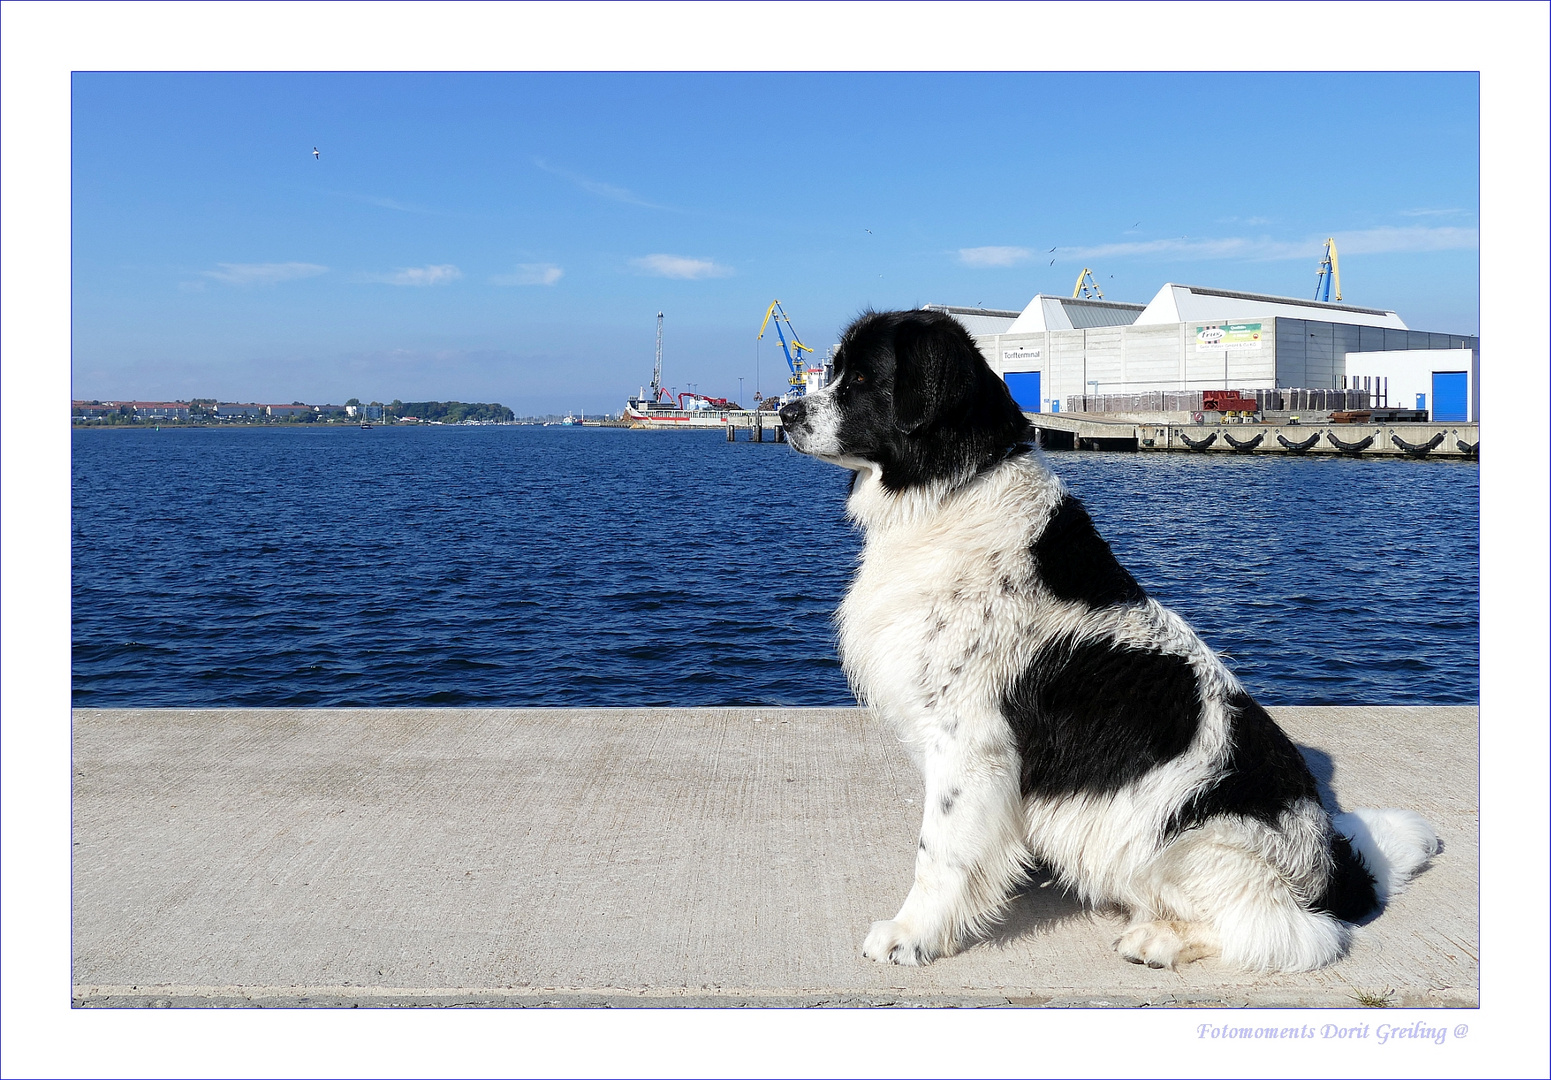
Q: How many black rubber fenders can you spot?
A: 6